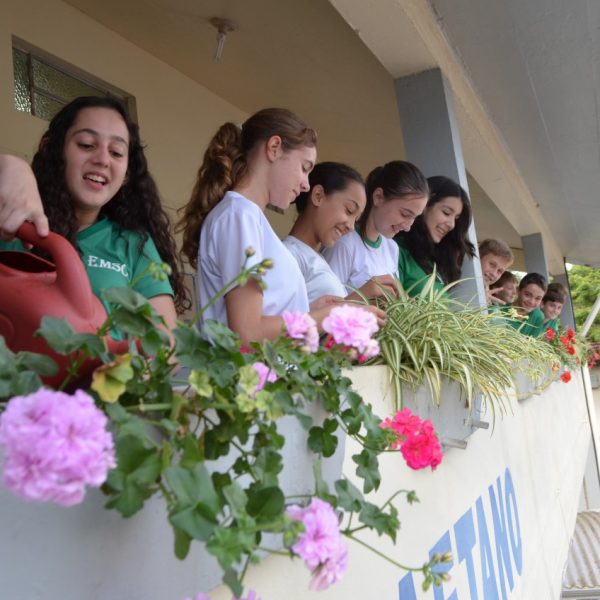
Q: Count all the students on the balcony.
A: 9